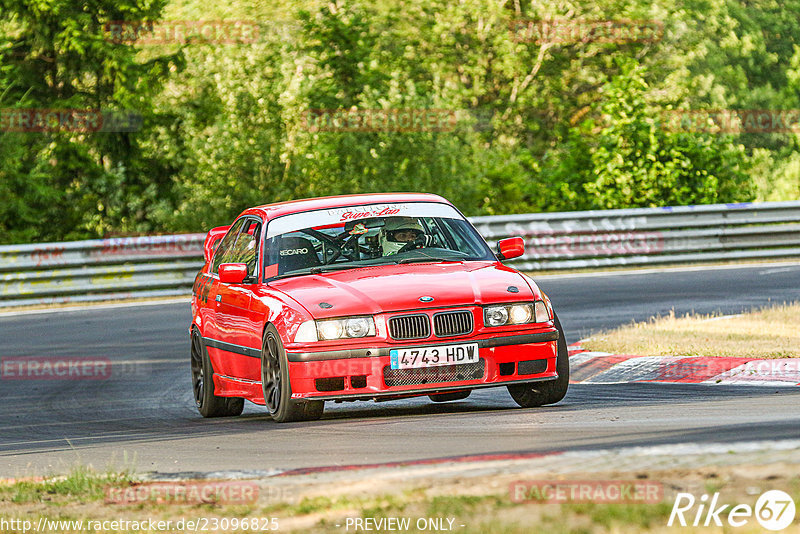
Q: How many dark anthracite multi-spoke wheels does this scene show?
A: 2